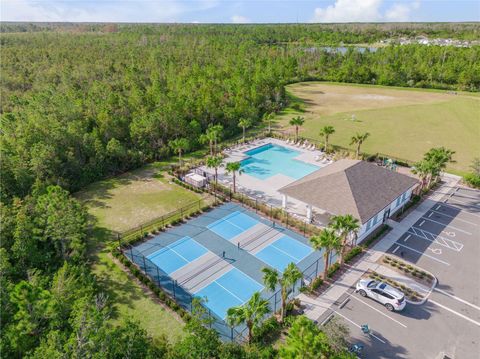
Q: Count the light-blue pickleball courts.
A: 2